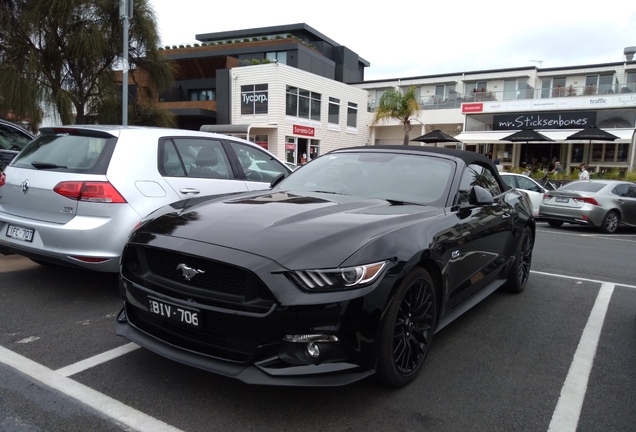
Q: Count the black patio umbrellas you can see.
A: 3